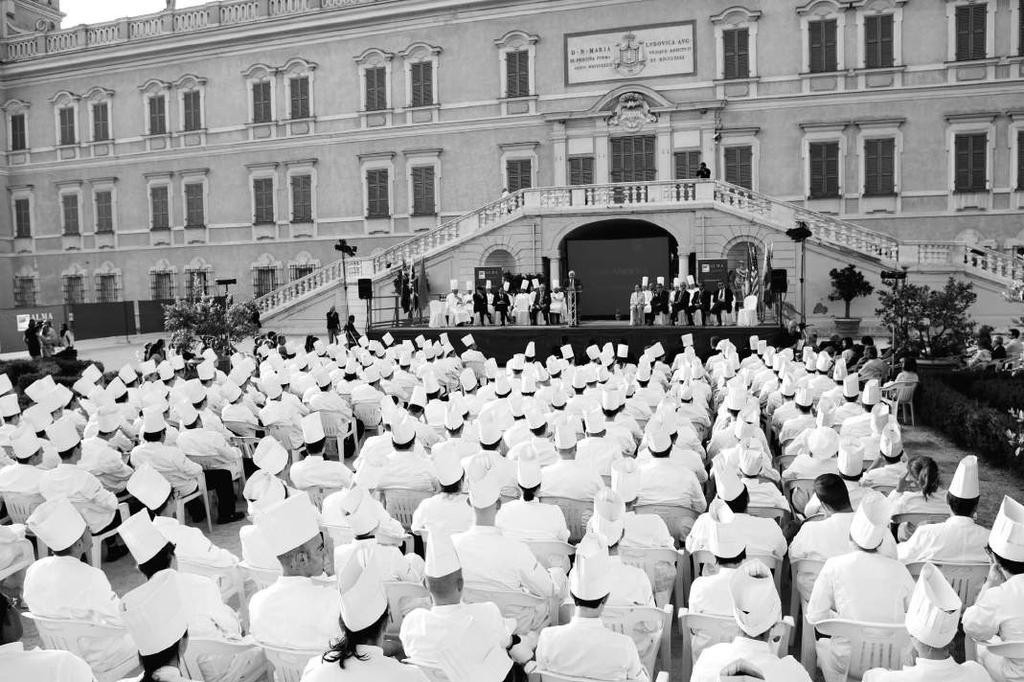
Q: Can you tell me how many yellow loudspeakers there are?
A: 0